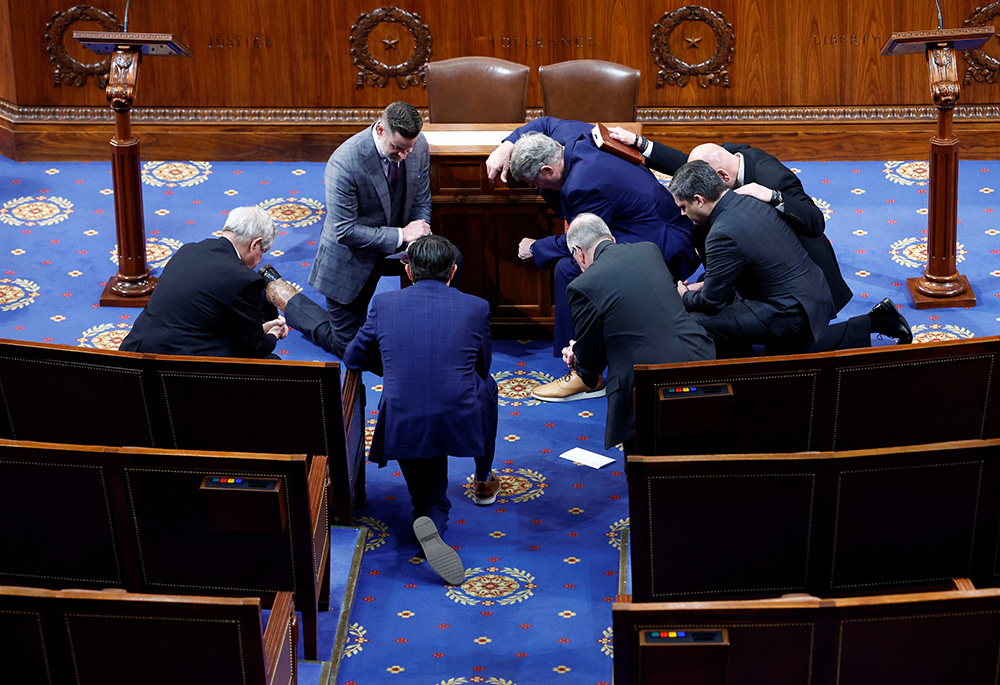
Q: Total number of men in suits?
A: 7